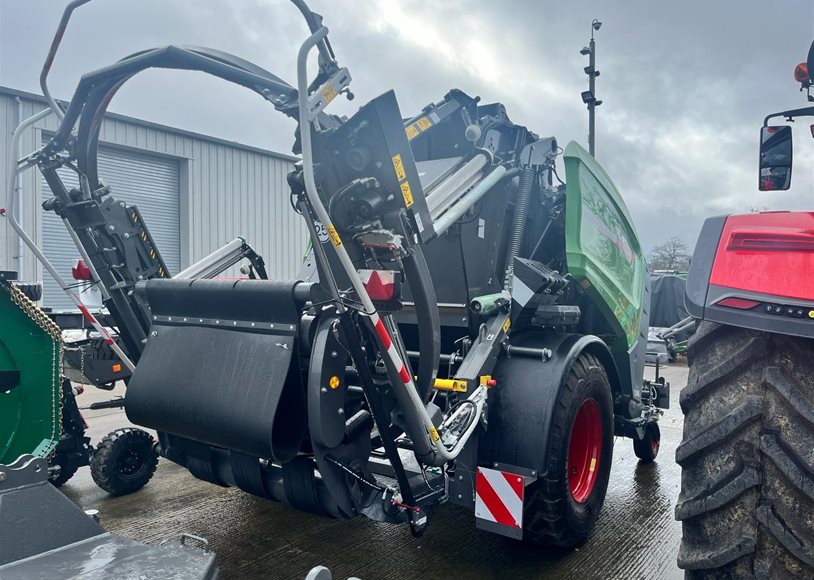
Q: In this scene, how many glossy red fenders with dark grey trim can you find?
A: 1